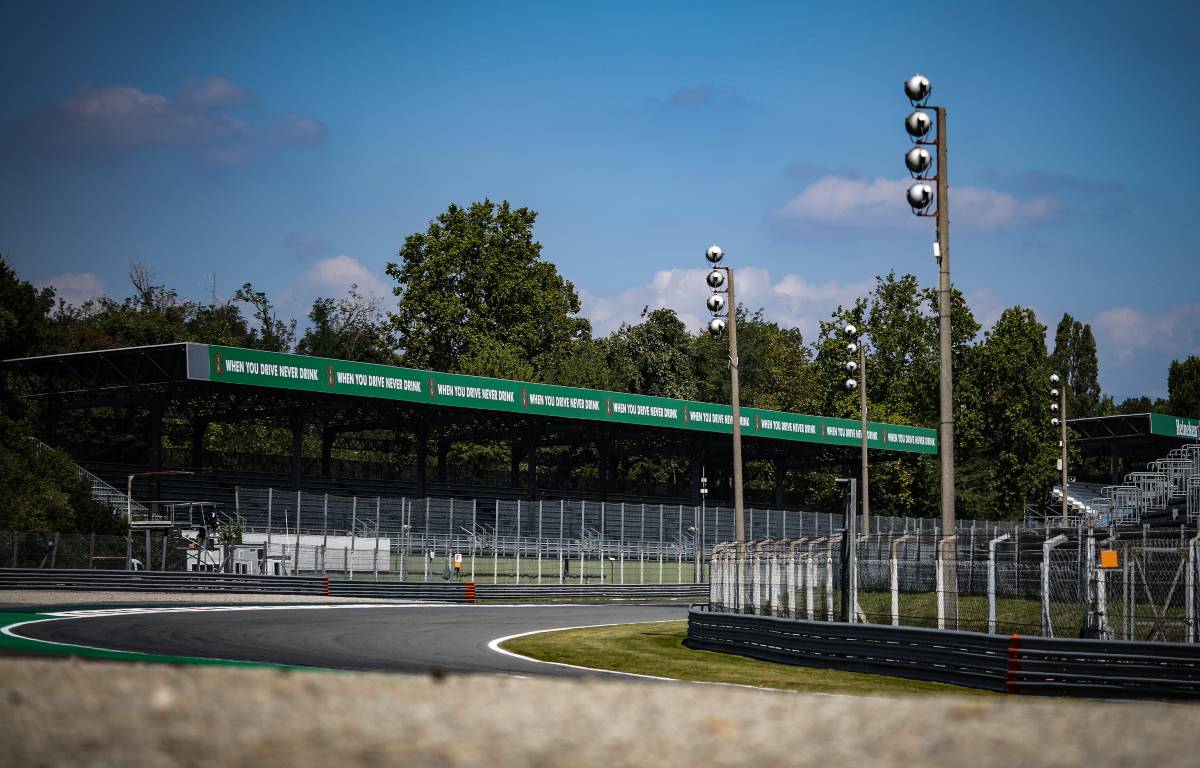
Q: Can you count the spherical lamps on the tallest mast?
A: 4